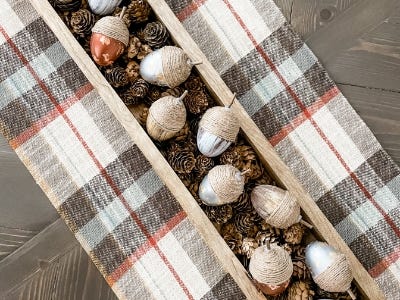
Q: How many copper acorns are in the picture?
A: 2